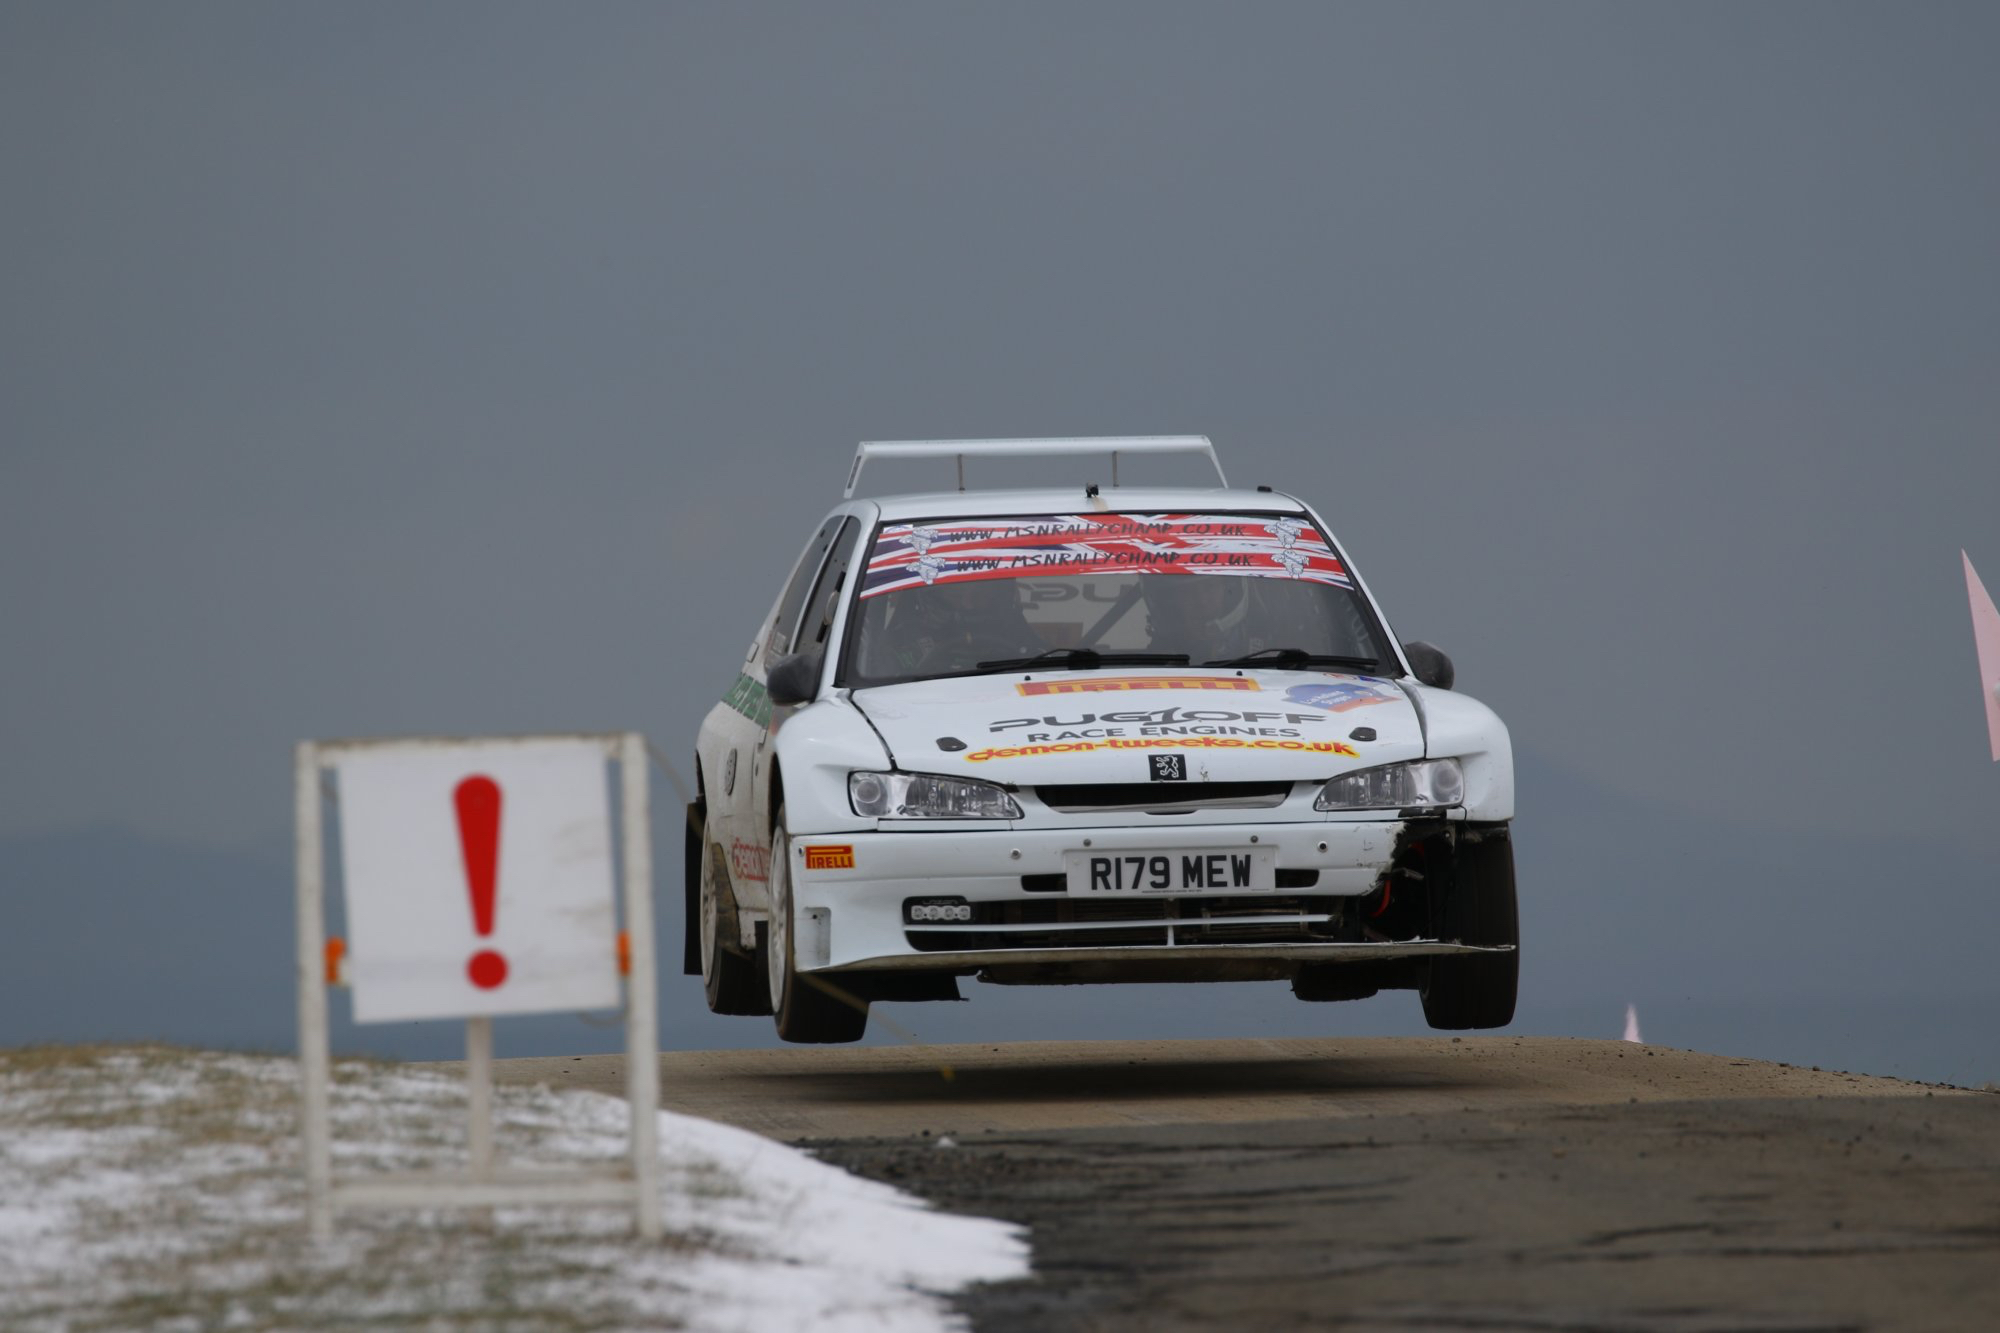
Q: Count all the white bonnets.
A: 1